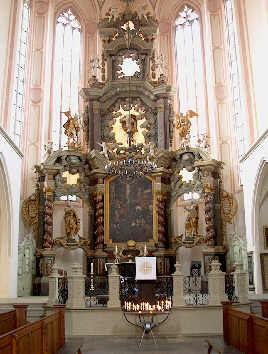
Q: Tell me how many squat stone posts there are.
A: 6